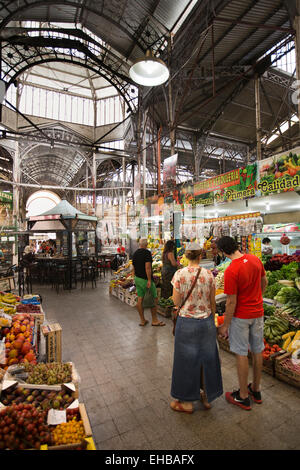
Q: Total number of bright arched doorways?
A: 1